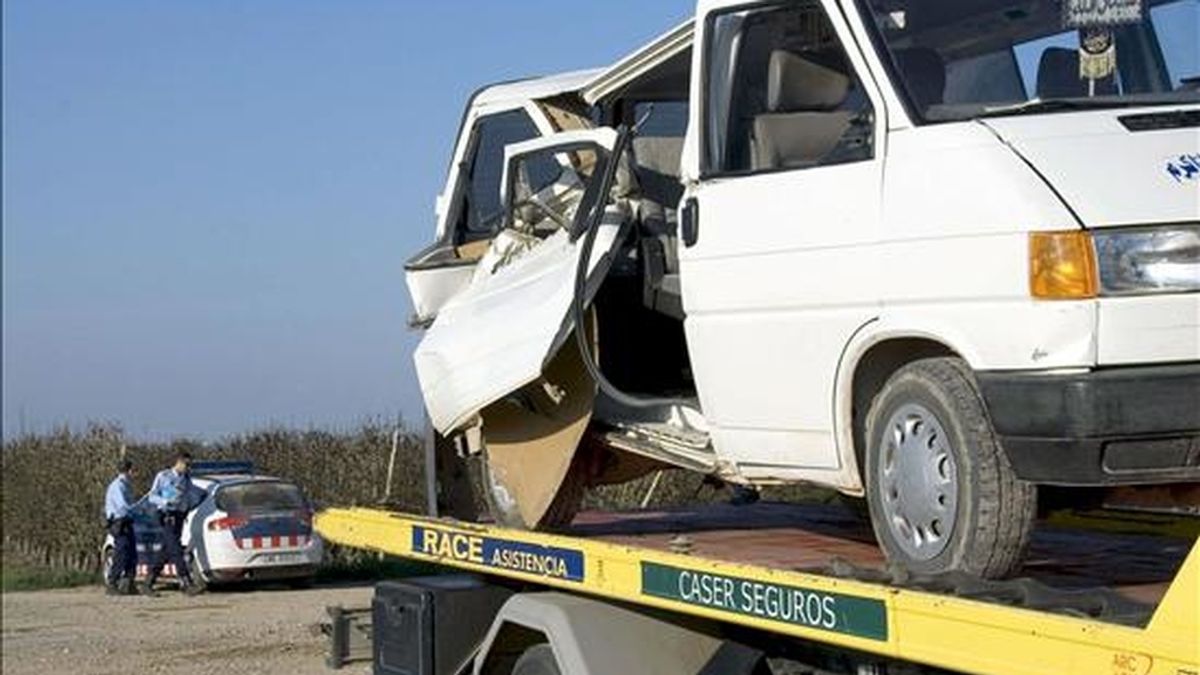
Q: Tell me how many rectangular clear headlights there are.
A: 1